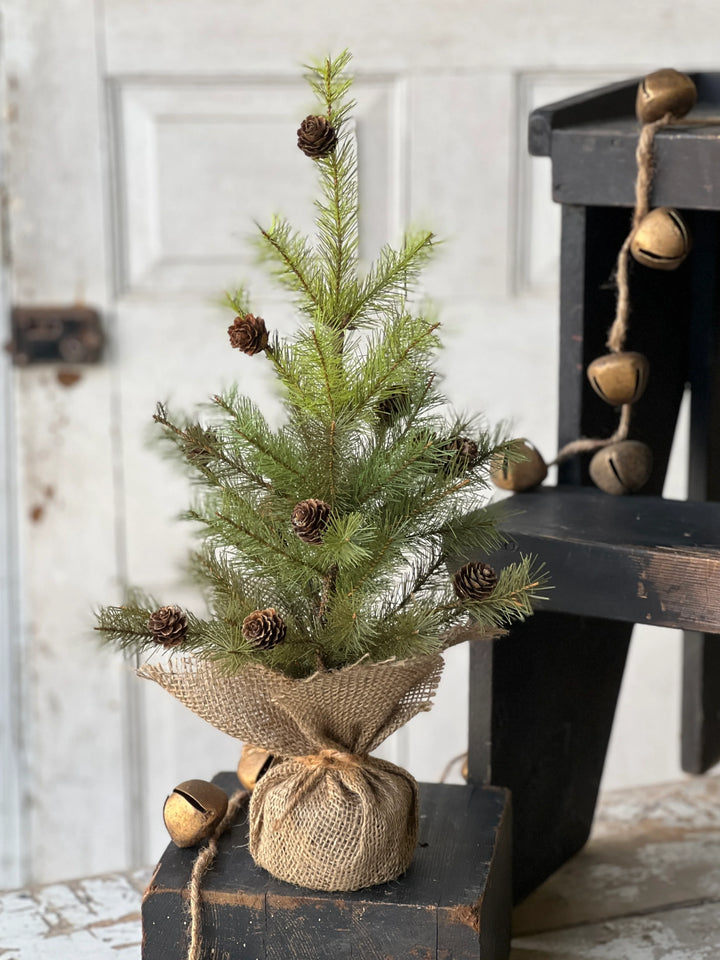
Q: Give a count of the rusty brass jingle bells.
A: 7